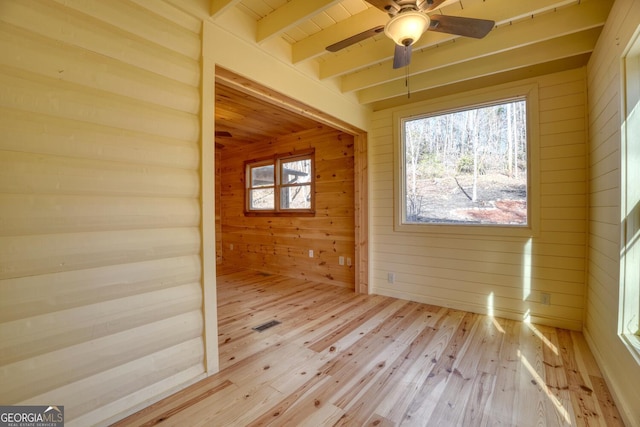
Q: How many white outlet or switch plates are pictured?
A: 6